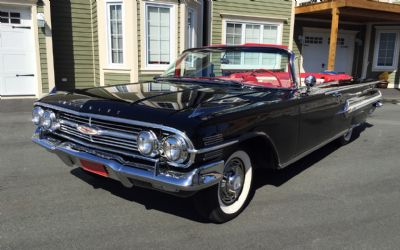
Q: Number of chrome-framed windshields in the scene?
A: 1